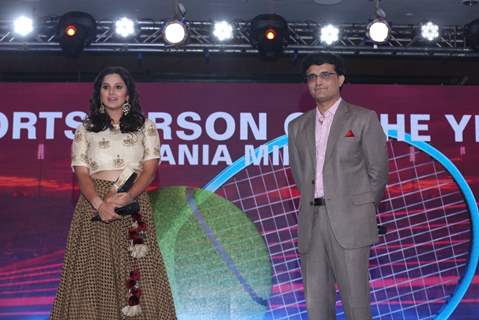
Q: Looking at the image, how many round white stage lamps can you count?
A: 7